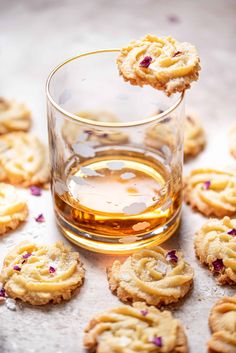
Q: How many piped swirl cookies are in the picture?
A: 13